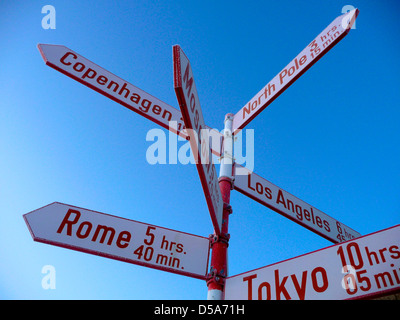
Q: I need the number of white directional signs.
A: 6